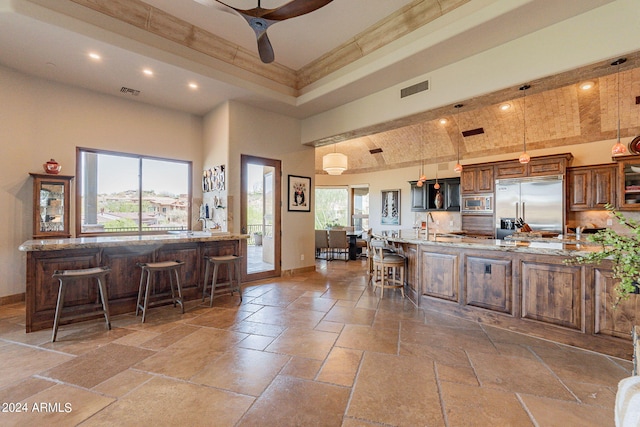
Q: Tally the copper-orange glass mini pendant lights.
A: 6